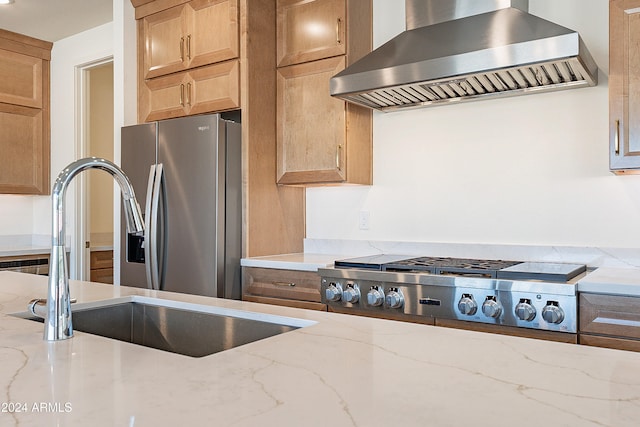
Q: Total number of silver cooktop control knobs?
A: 8